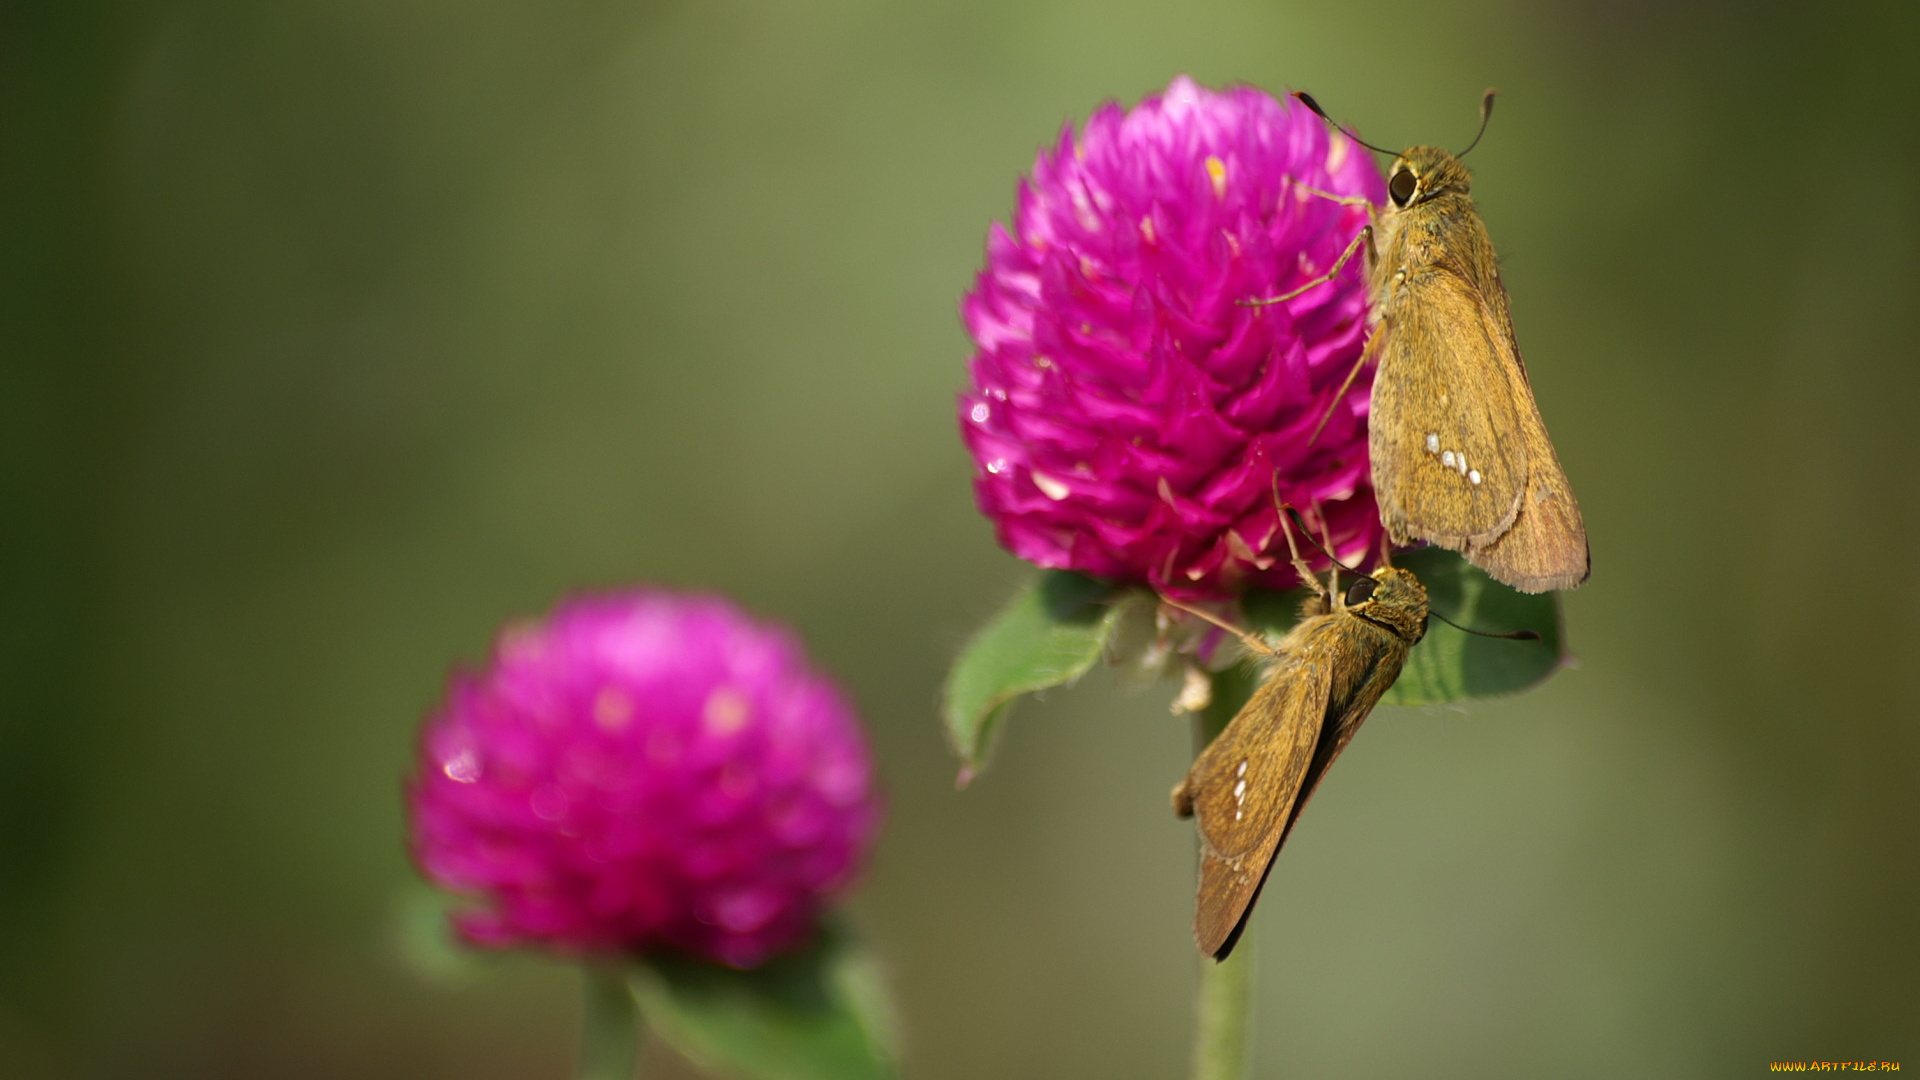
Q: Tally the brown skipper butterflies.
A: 2